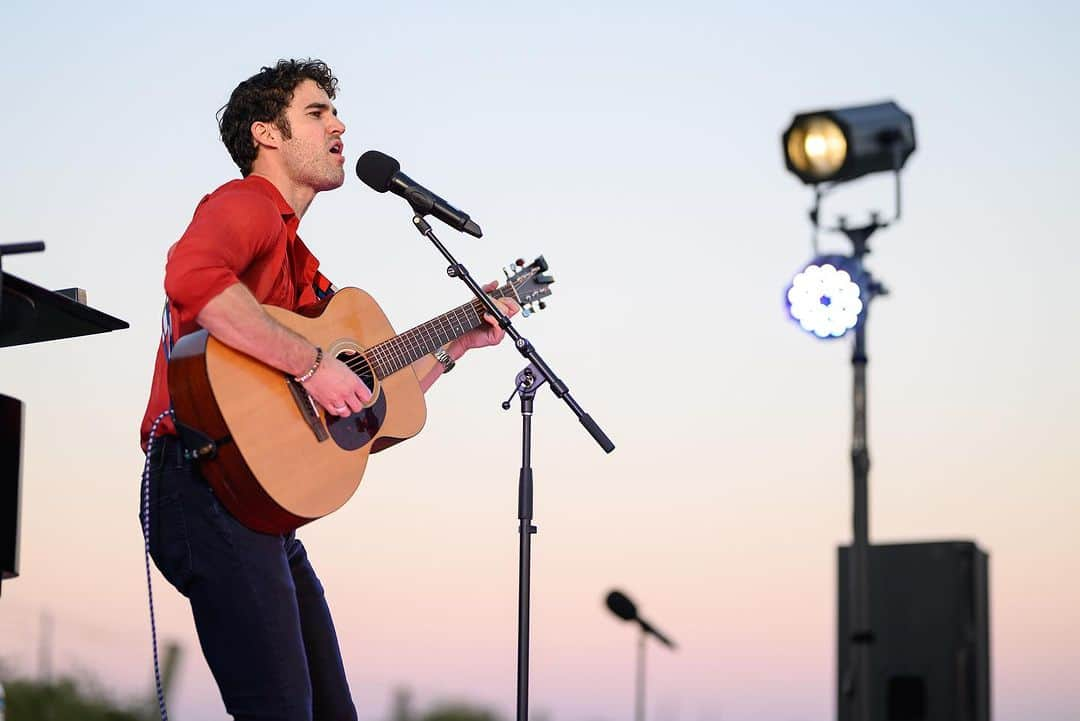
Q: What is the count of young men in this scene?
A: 1